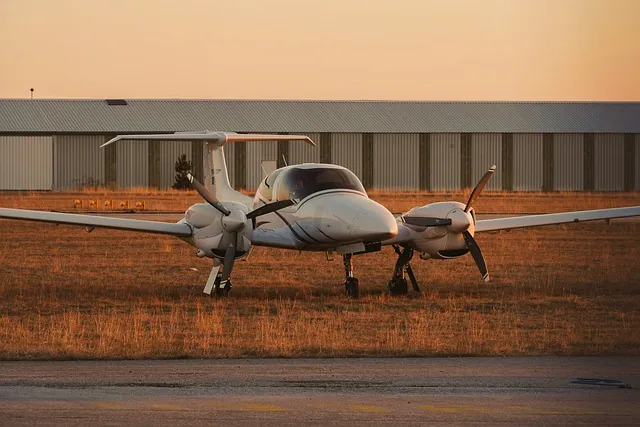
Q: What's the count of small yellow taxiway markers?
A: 5